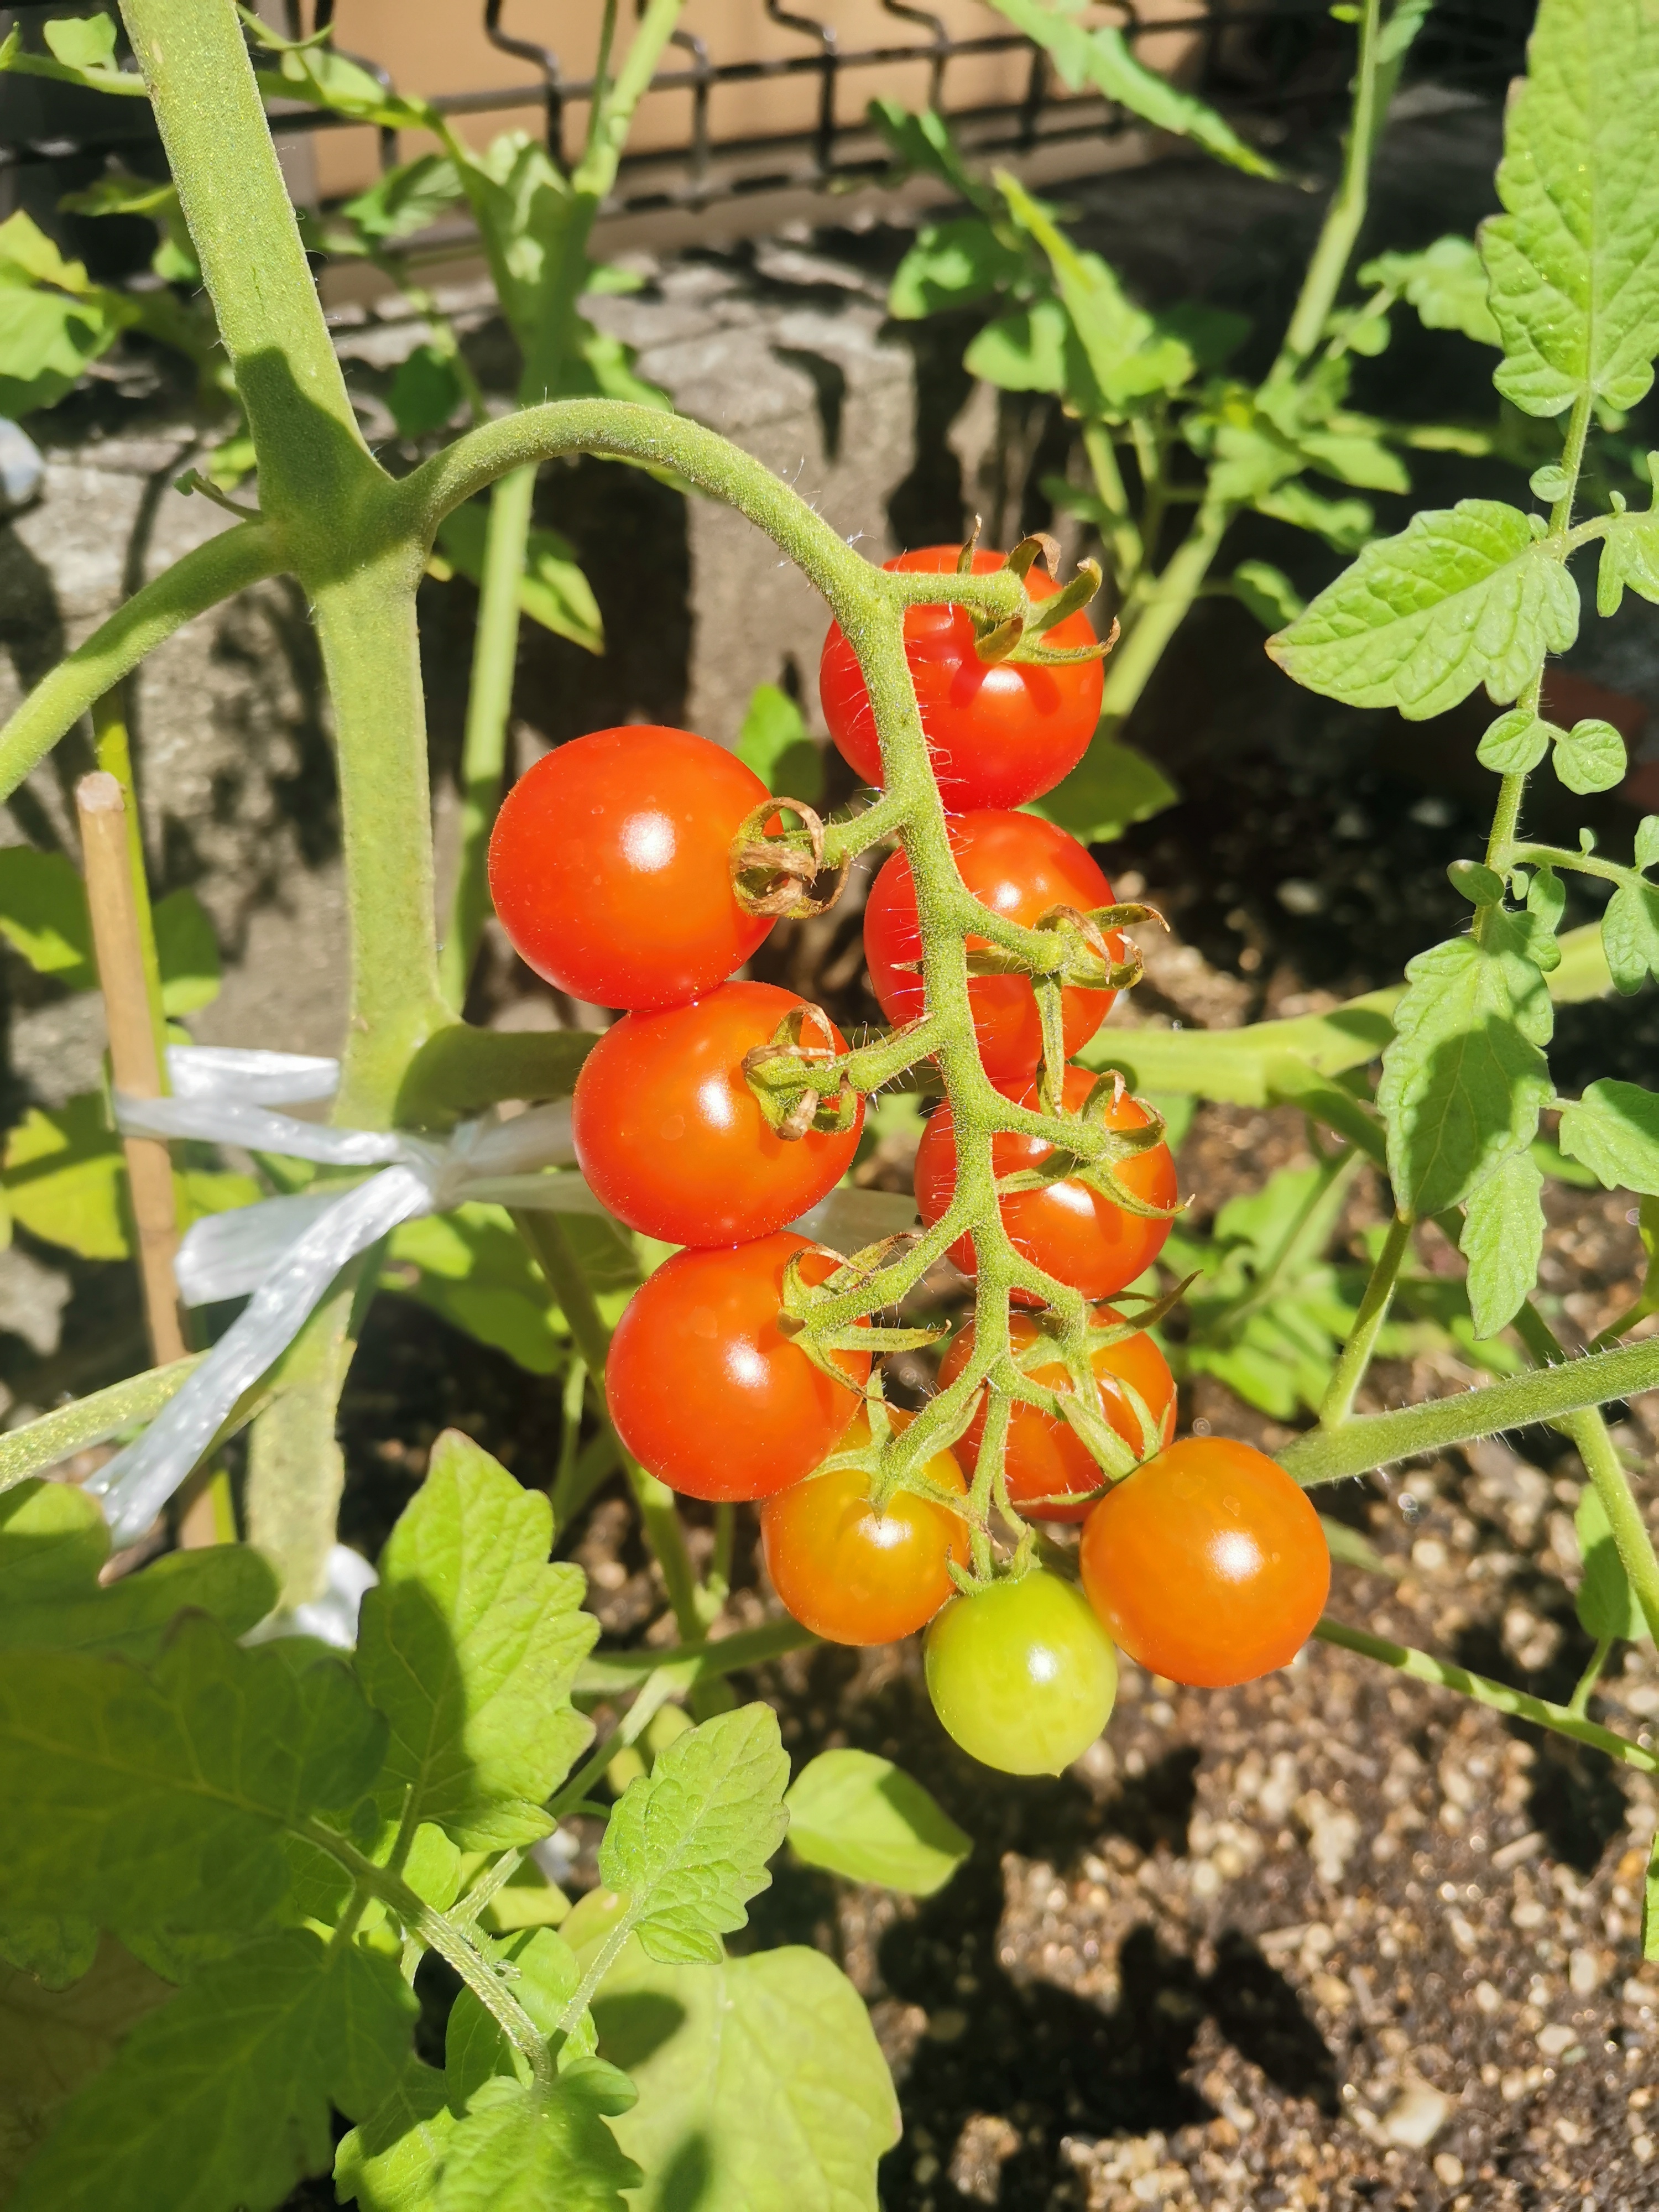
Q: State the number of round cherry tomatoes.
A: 10